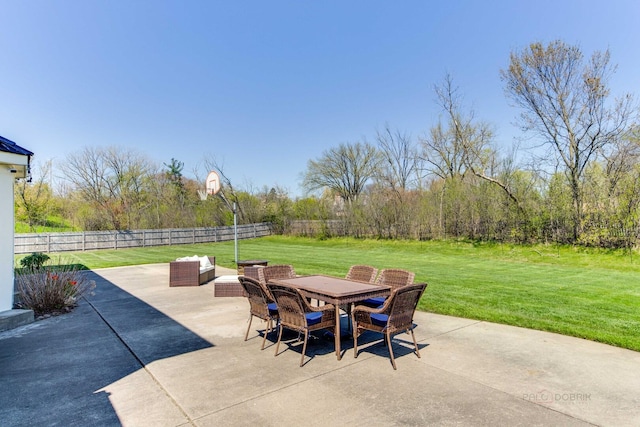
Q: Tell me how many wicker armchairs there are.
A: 6